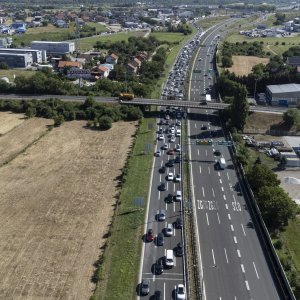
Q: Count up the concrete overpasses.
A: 1